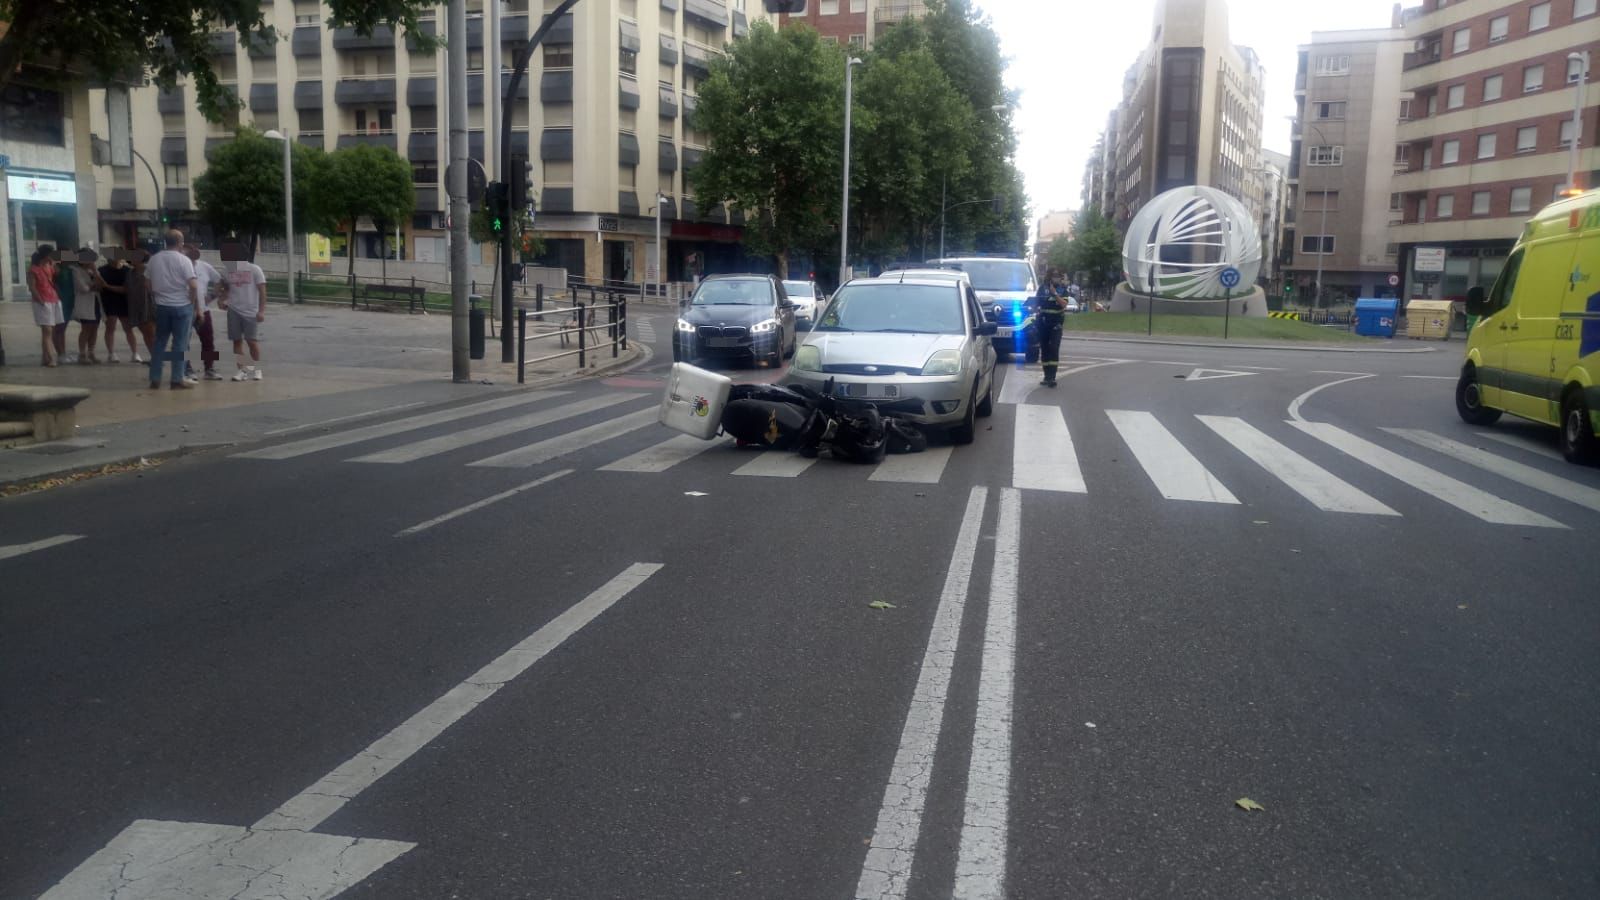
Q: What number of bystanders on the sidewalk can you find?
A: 8